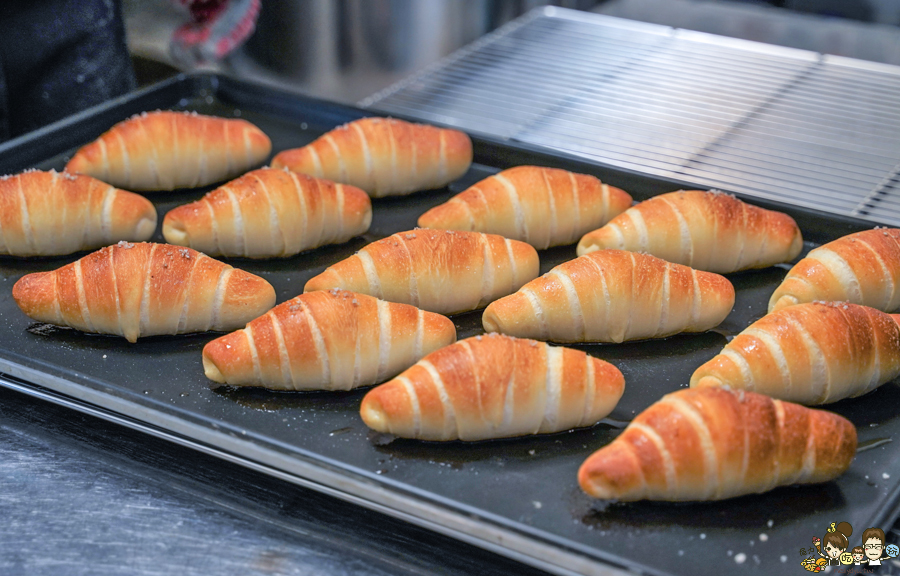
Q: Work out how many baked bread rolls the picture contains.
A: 14